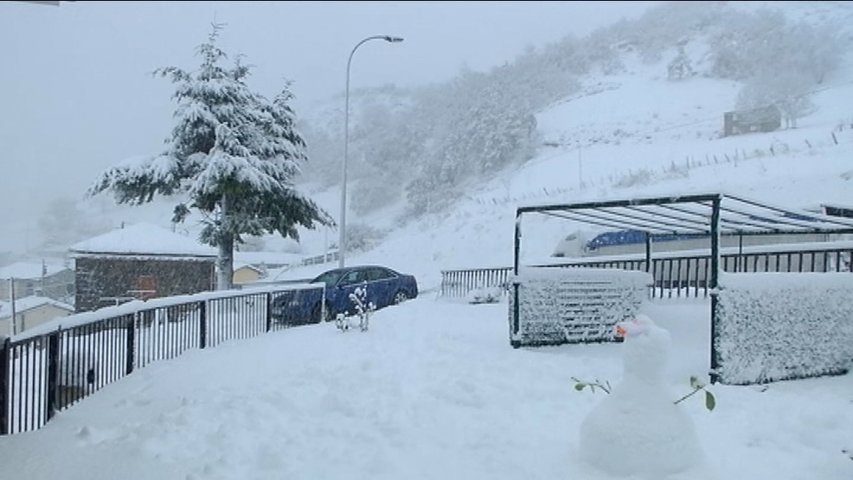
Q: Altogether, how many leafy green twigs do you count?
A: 2